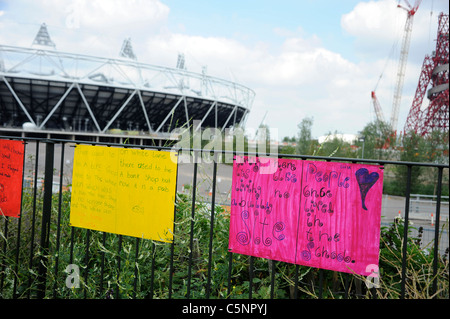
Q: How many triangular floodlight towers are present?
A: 3